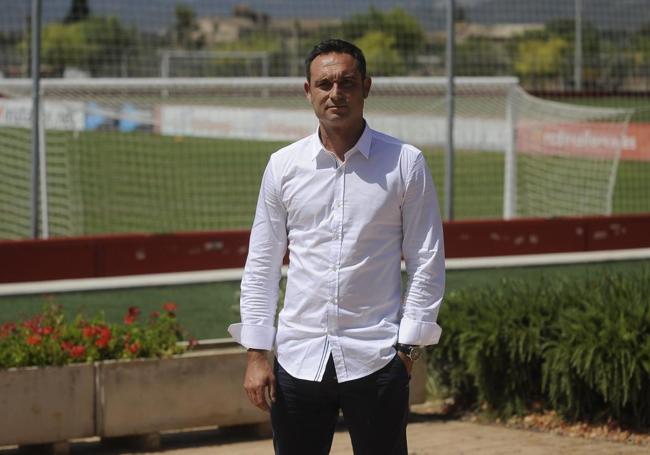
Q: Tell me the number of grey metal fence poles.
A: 2